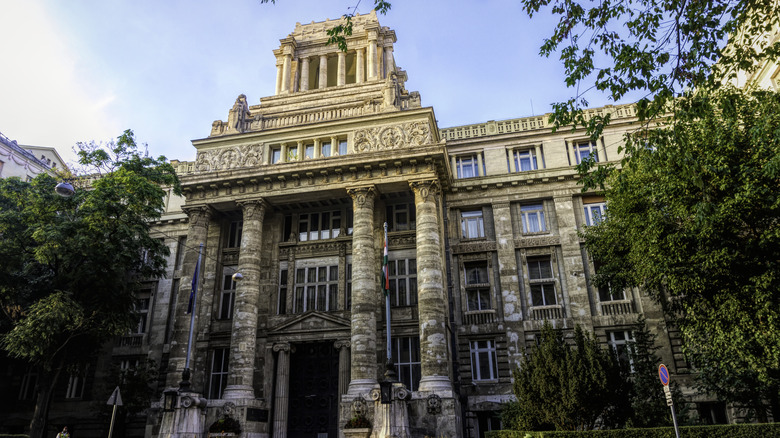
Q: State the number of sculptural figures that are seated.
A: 2